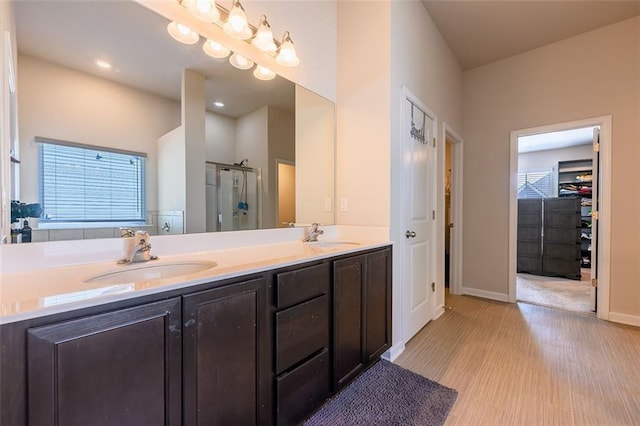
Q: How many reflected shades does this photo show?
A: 4